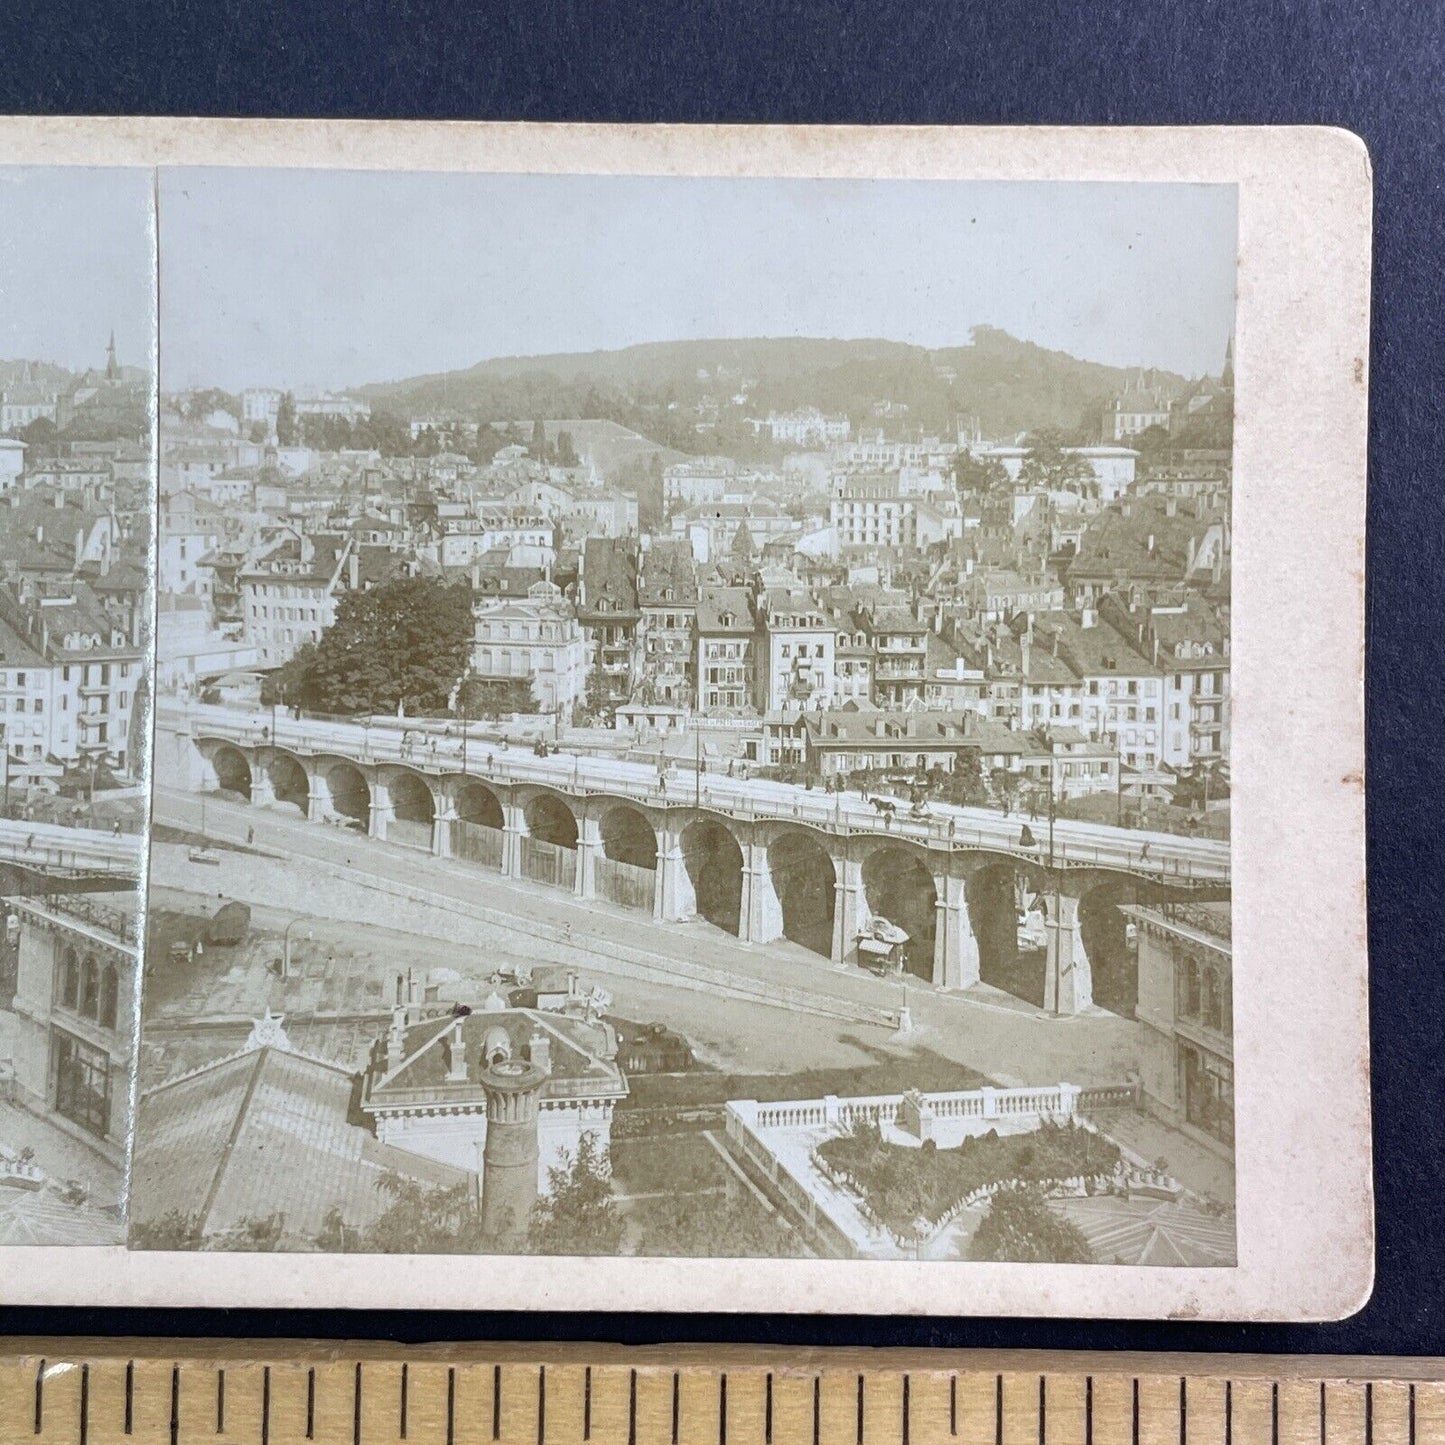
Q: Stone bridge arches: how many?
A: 12